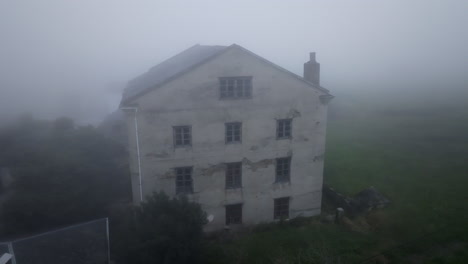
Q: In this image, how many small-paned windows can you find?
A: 9